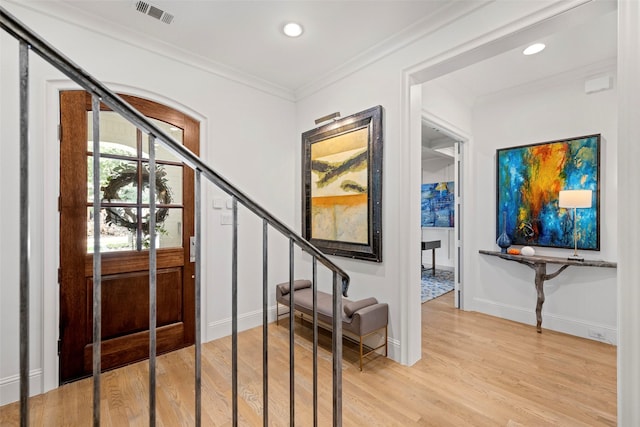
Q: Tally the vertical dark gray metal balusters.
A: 9